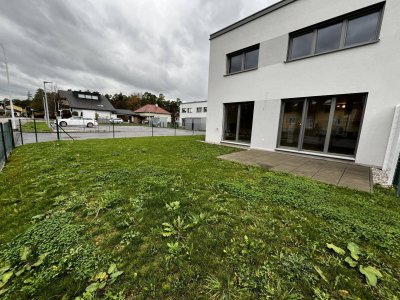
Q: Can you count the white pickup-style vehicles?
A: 1